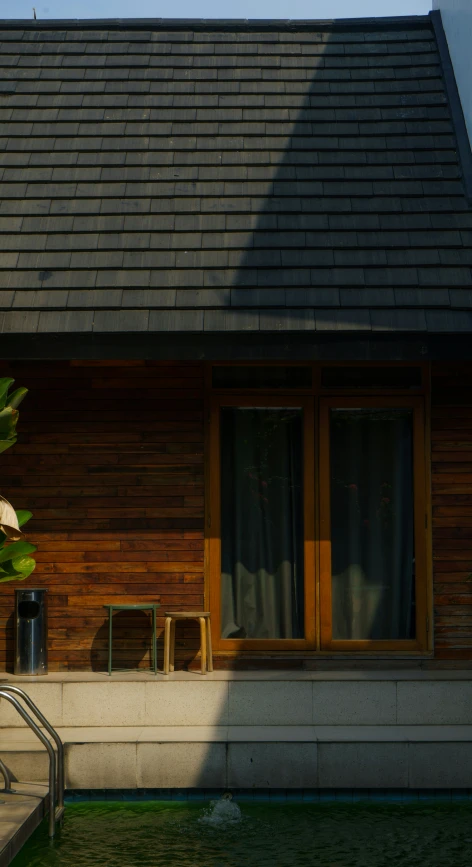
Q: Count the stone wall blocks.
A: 12